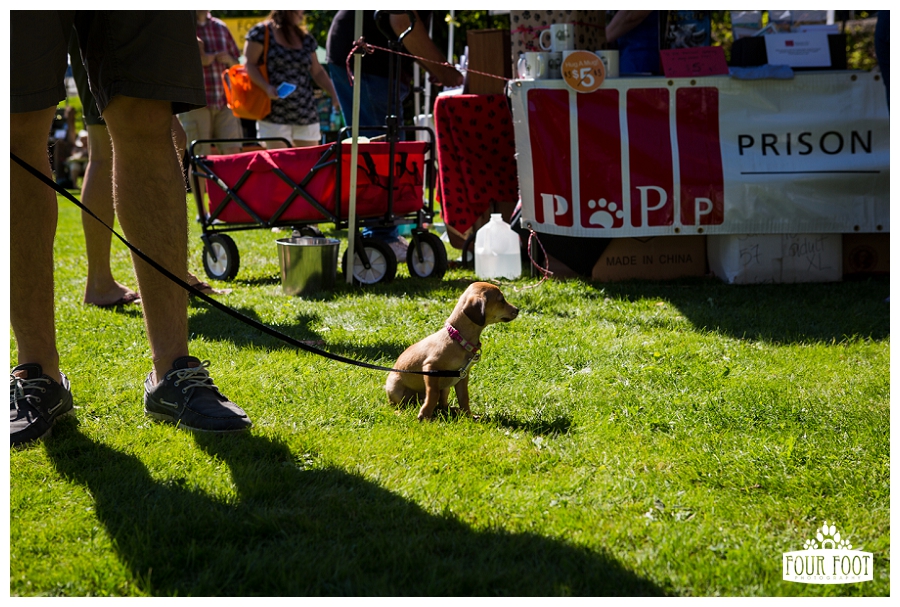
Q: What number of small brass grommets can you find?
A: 10